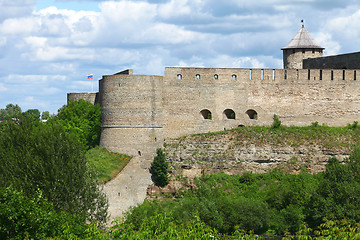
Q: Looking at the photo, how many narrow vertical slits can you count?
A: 10